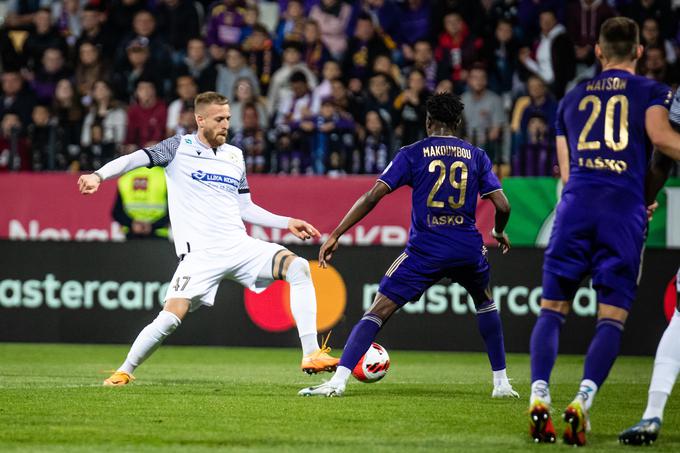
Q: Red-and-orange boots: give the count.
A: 2